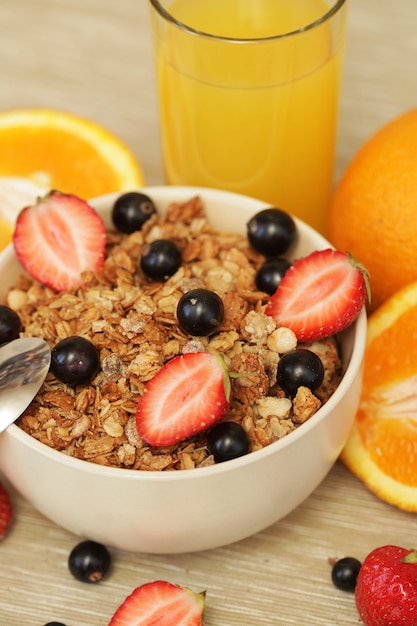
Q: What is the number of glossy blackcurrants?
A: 12